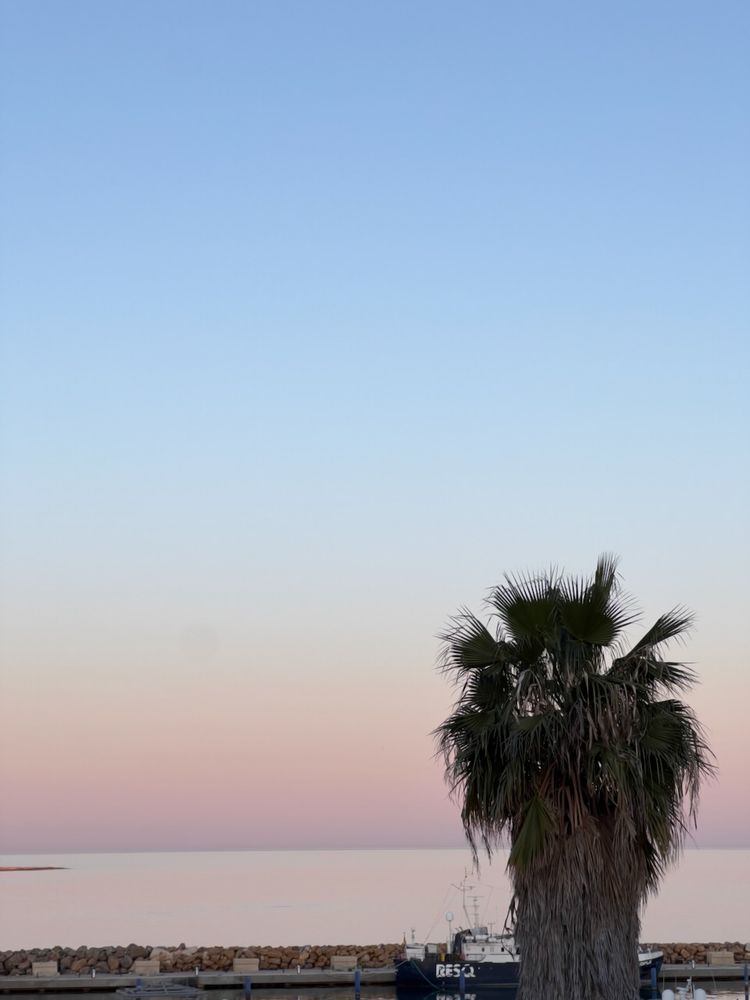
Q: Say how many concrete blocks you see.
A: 5